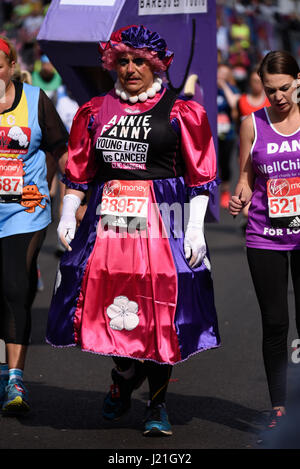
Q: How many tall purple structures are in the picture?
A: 1